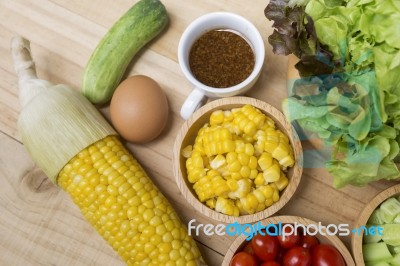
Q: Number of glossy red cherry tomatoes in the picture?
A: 7